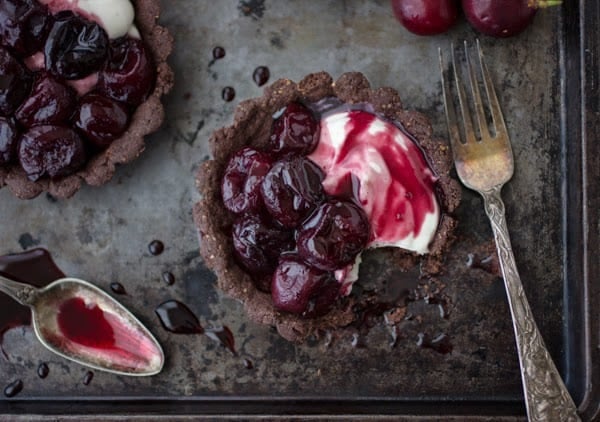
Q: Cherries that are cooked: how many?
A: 14